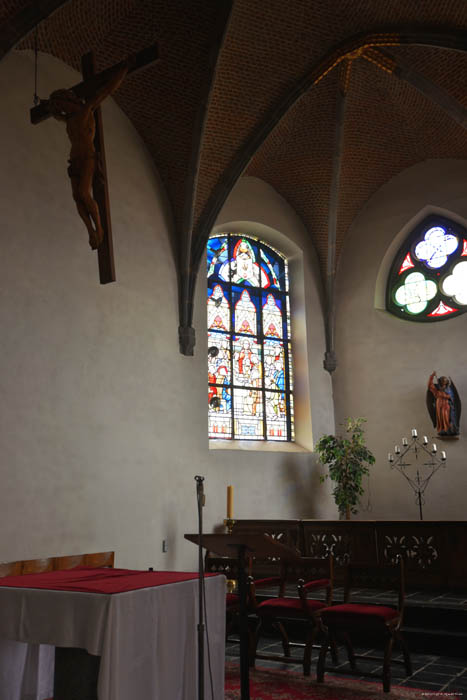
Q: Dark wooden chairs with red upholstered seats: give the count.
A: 3